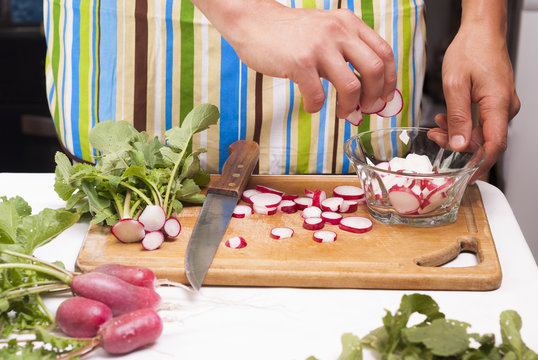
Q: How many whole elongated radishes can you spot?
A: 4